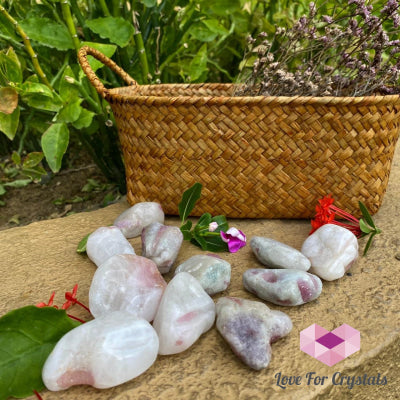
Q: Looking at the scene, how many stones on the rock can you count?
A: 11